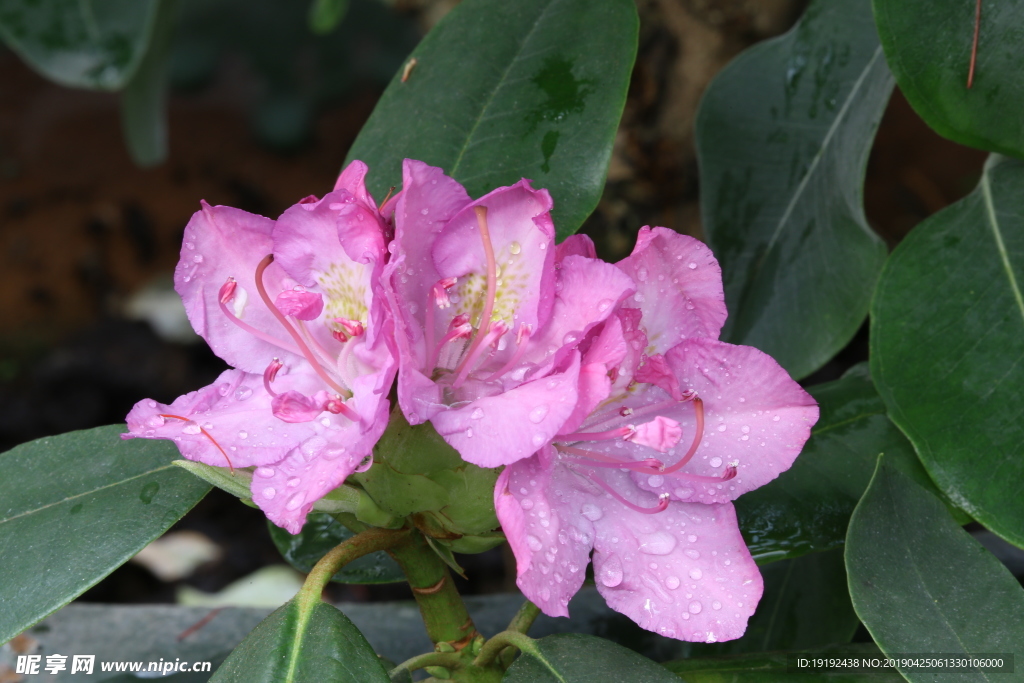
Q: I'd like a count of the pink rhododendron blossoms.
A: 3